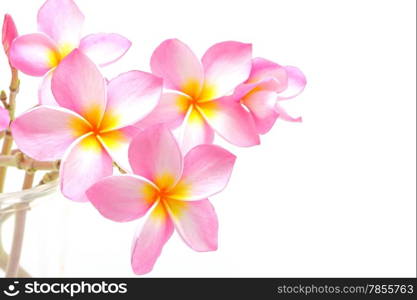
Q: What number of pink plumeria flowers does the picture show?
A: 5